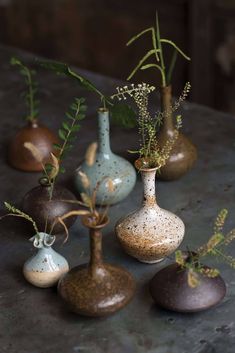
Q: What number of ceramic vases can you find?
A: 8